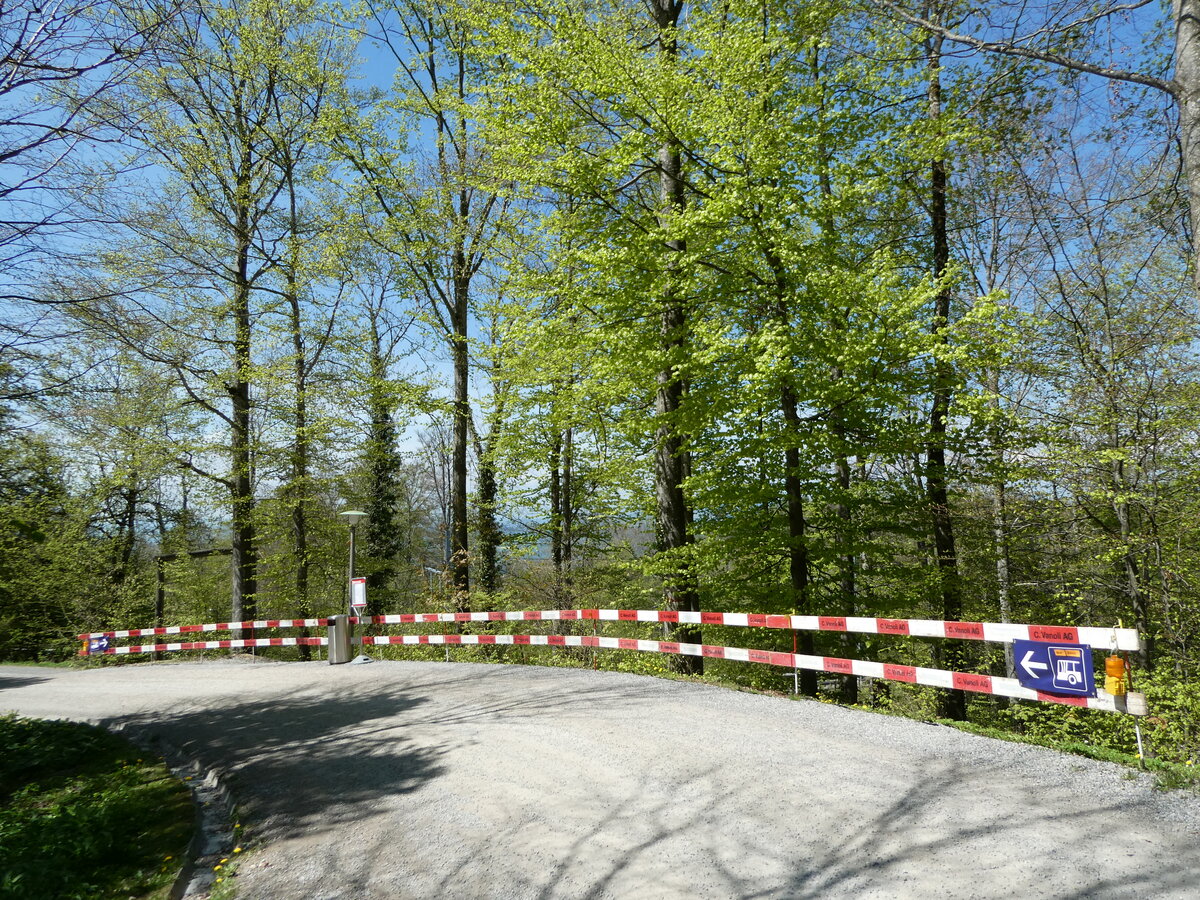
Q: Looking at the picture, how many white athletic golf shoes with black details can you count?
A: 0